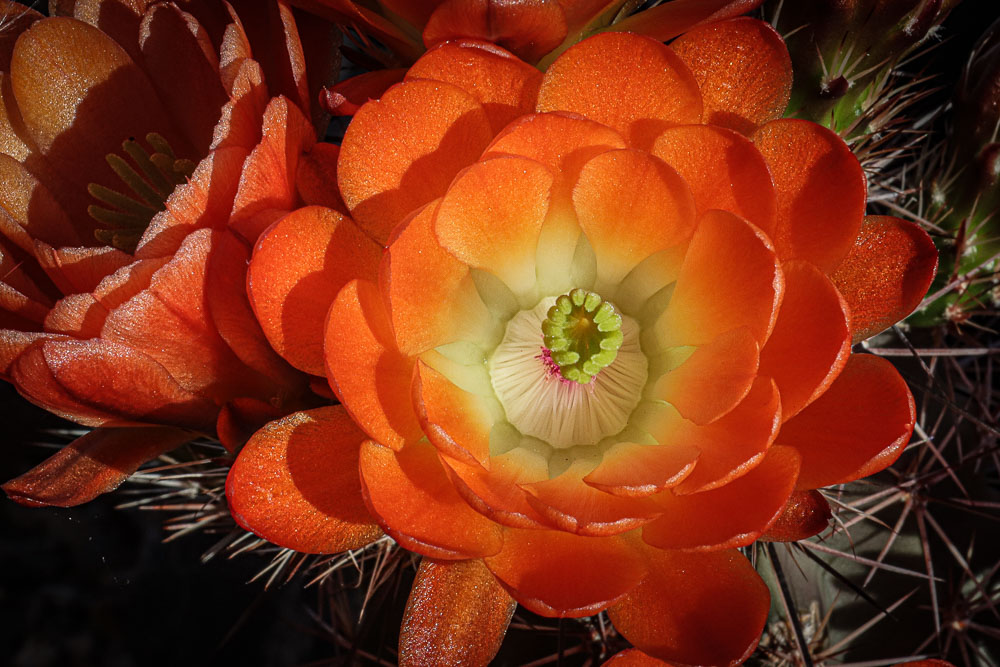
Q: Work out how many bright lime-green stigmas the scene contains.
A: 14